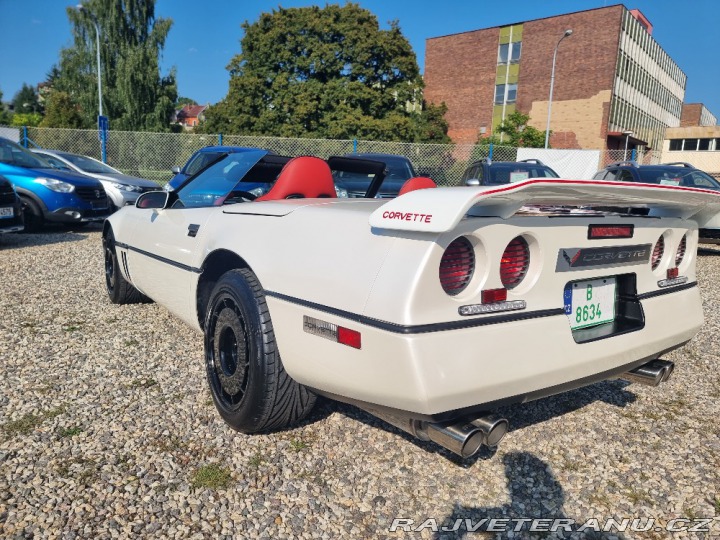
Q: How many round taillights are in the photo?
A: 4